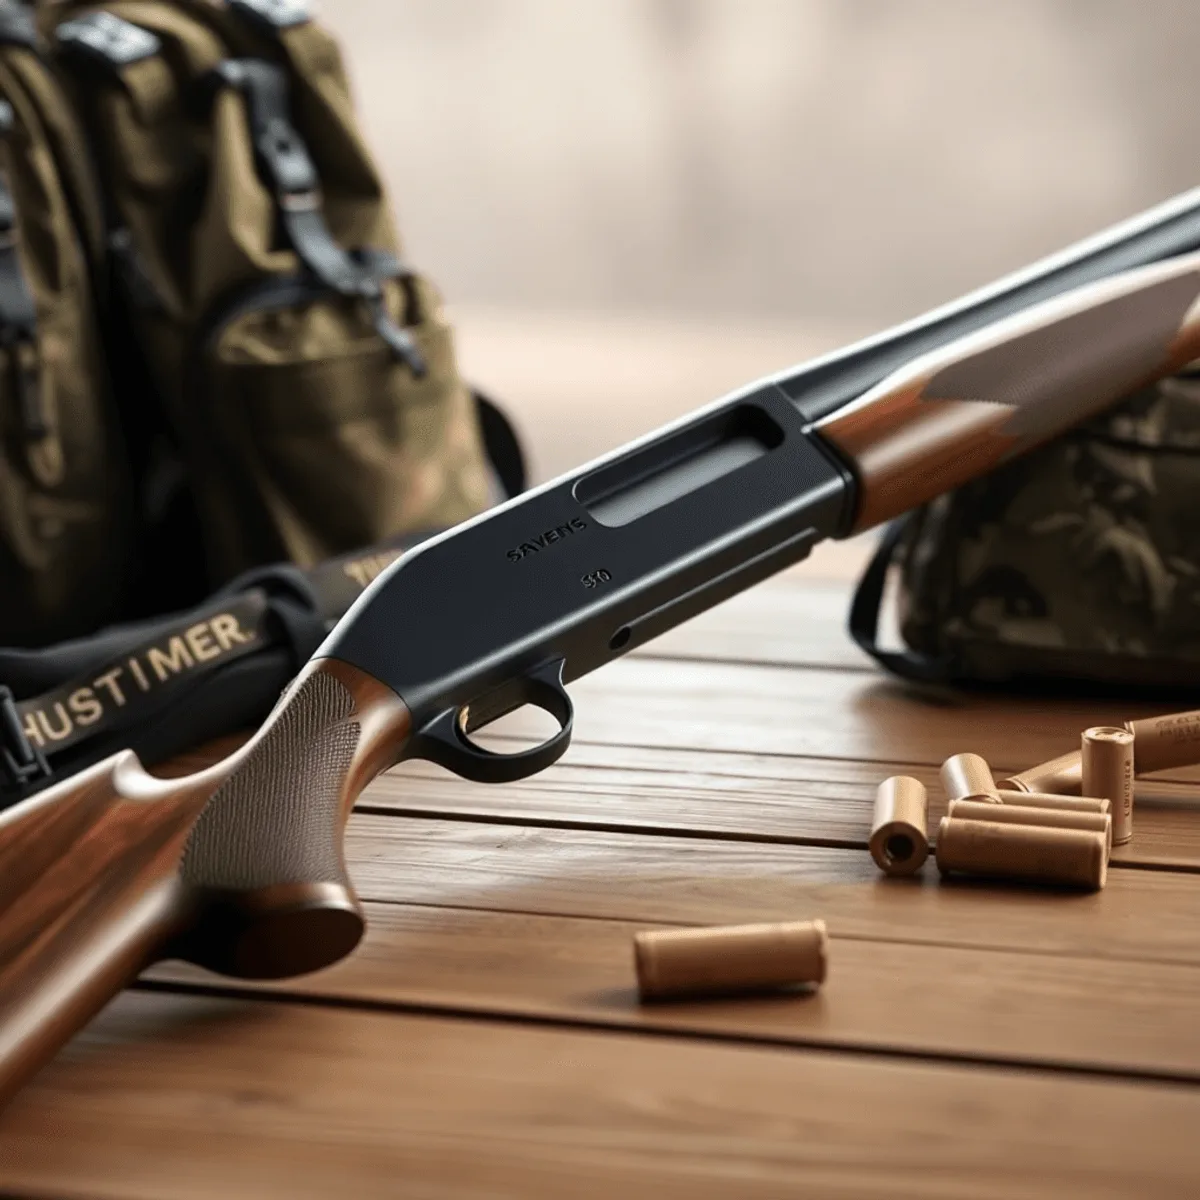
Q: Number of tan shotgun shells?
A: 9